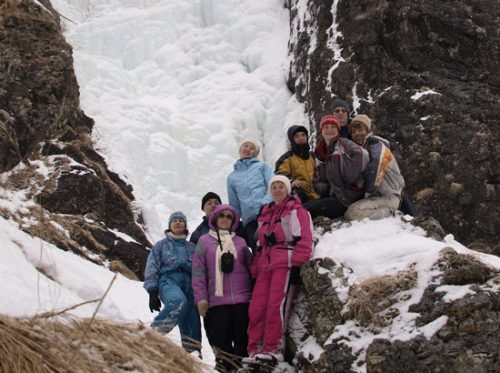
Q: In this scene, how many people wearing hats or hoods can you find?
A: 9